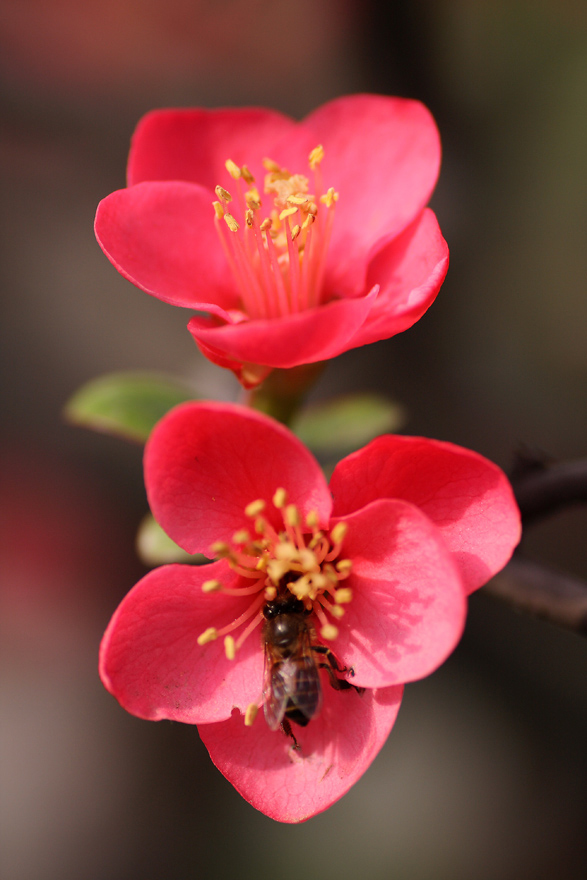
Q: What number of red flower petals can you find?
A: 10